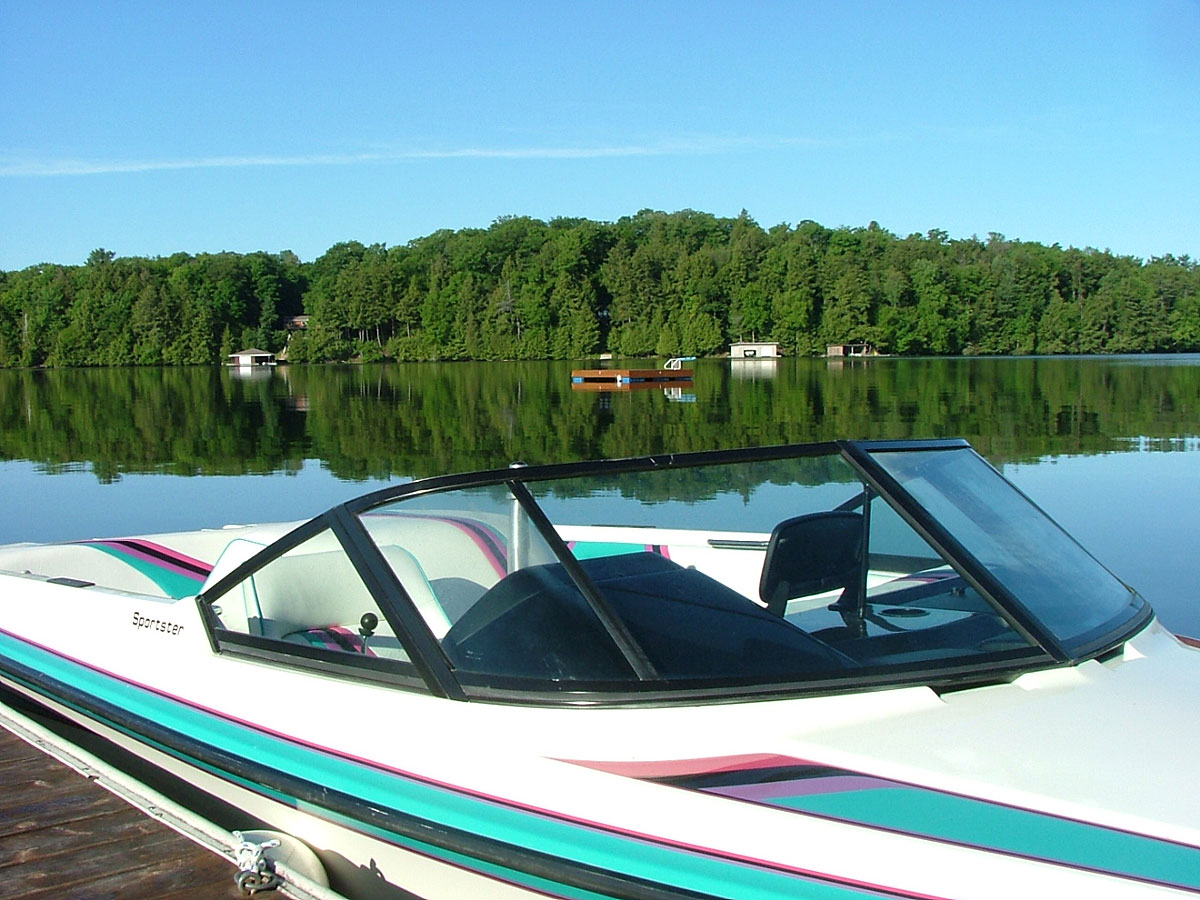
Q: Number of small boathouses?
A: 3